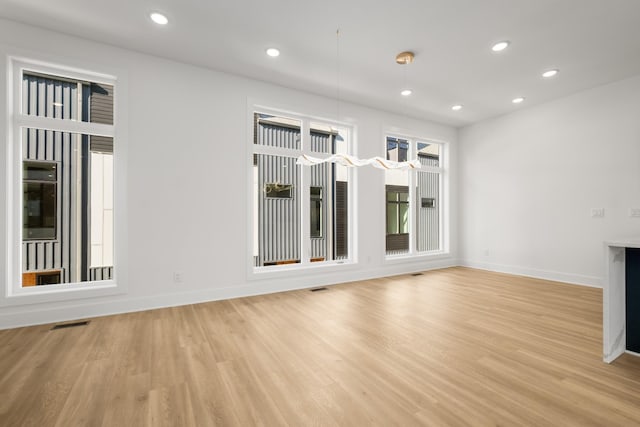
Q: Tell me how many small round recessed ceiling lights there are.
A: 7